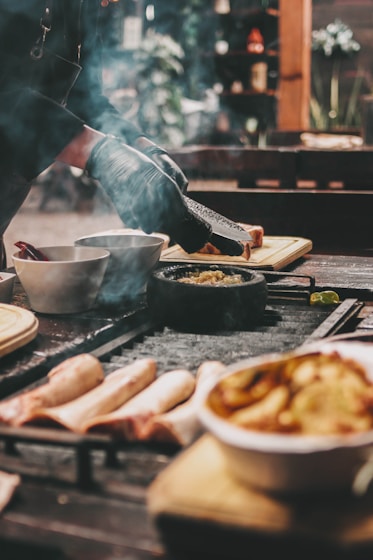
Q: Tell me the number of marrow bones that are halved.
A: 4